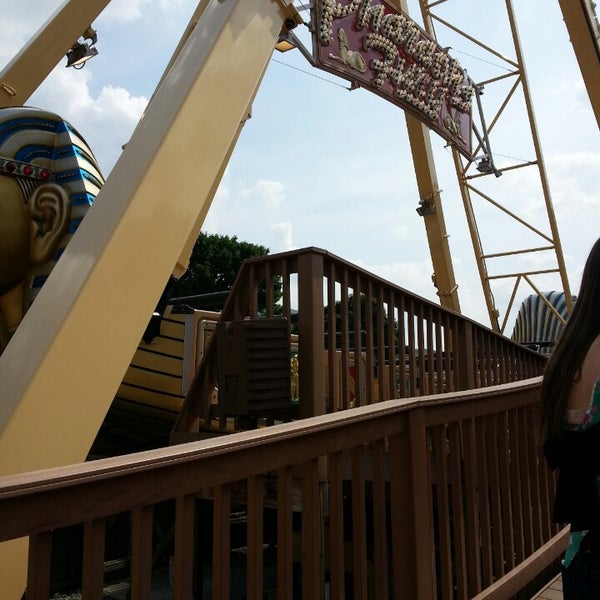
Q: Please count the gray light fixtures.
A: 4